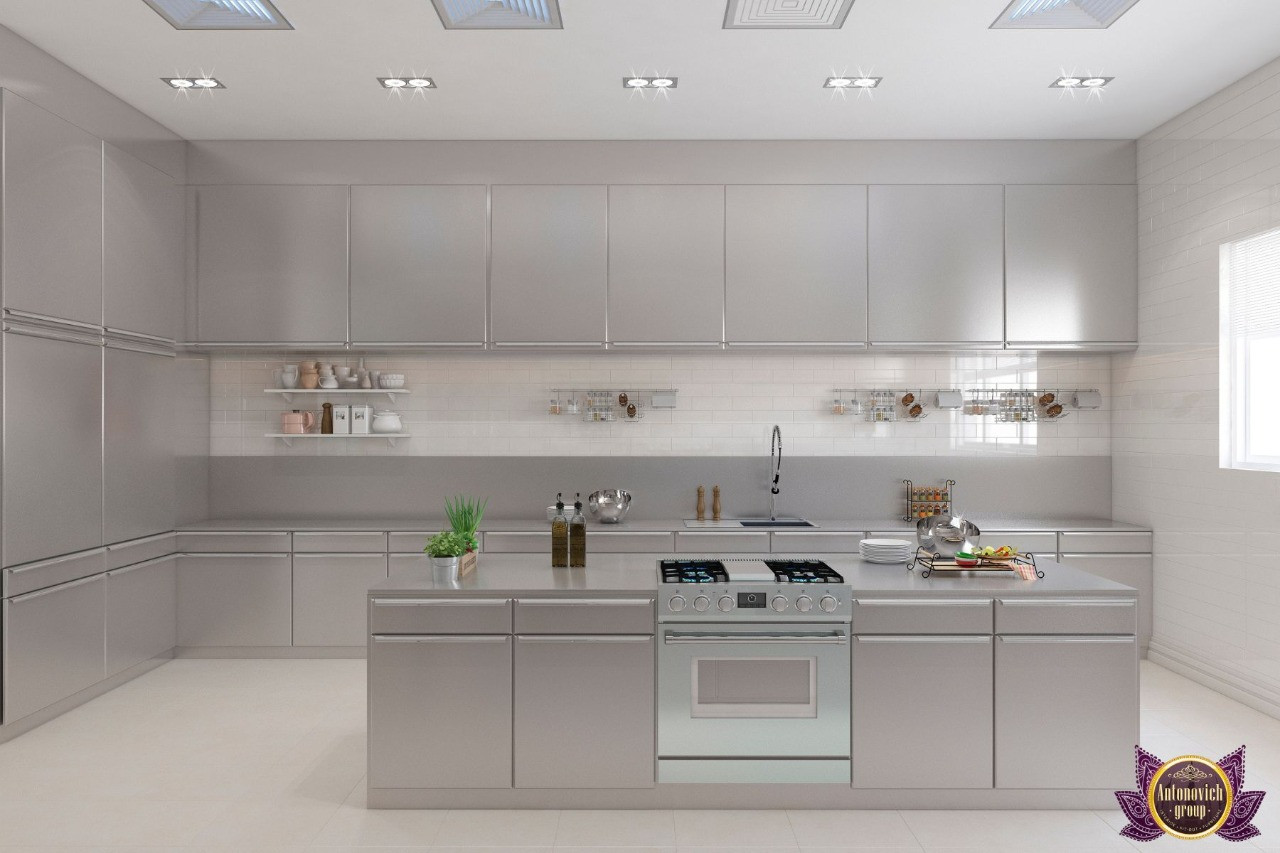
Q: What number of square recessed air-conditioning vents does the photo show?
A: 4